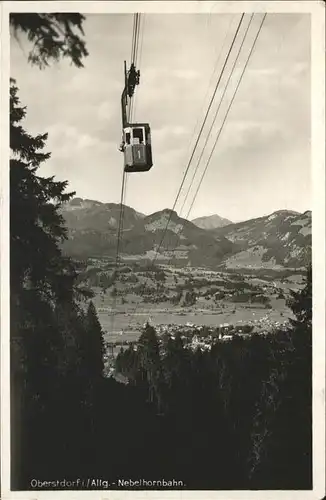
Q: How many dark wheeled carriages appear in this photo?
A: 1